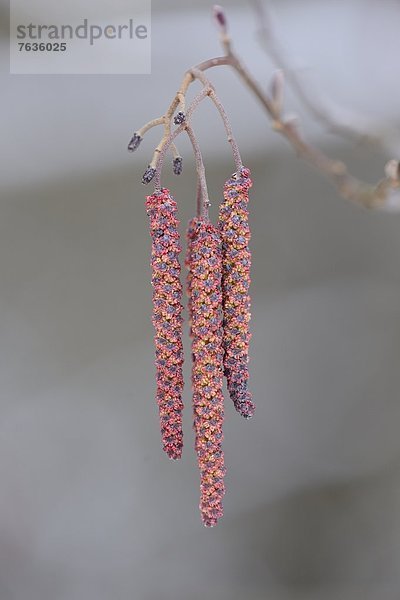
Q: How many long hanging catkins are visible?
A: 3